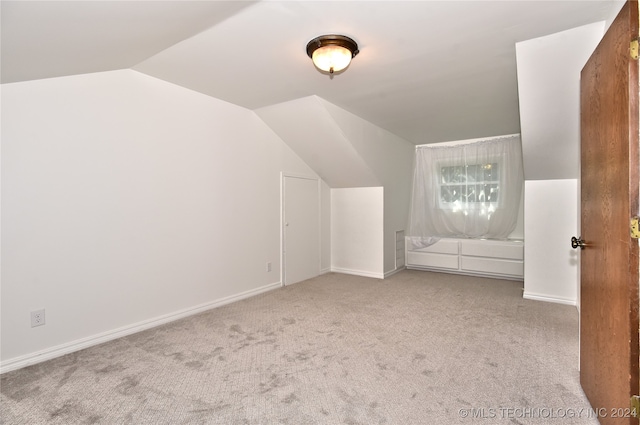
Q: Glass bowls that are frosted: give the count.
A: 1